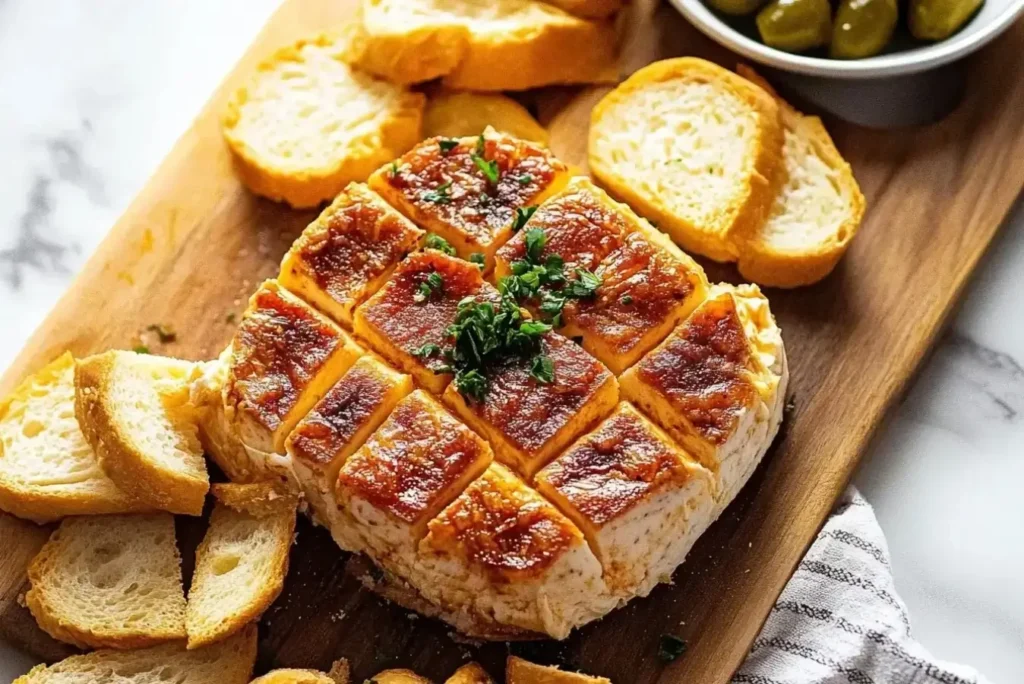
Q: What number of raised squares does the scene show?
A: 11